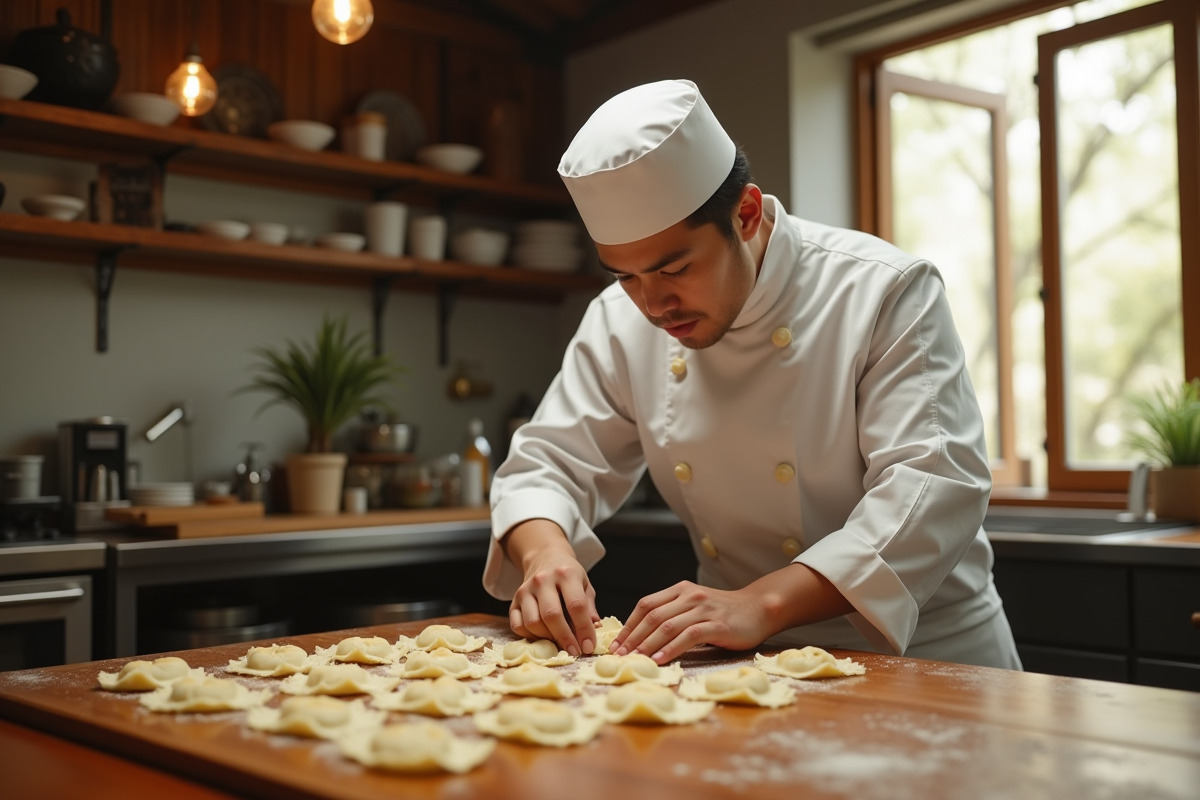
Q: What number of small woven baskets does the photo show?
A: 0